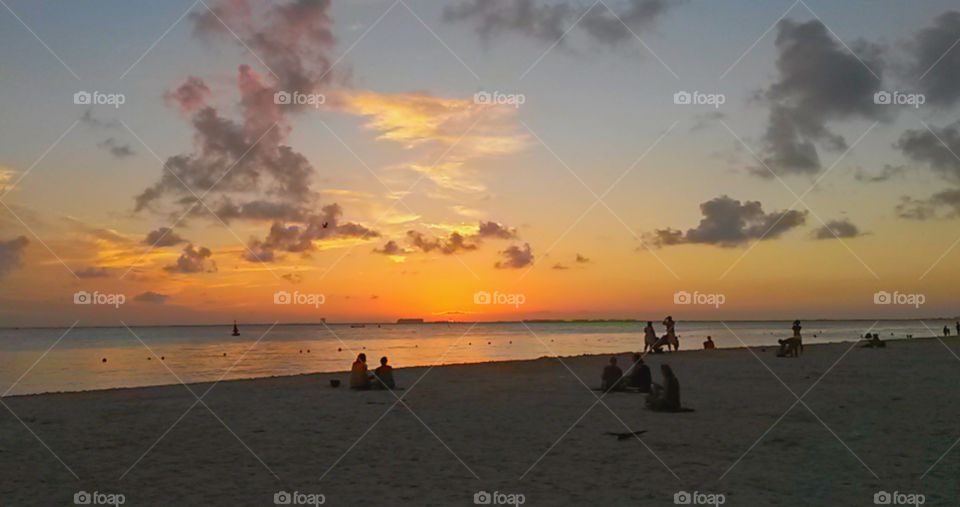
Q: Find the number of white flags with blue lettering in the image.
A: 0